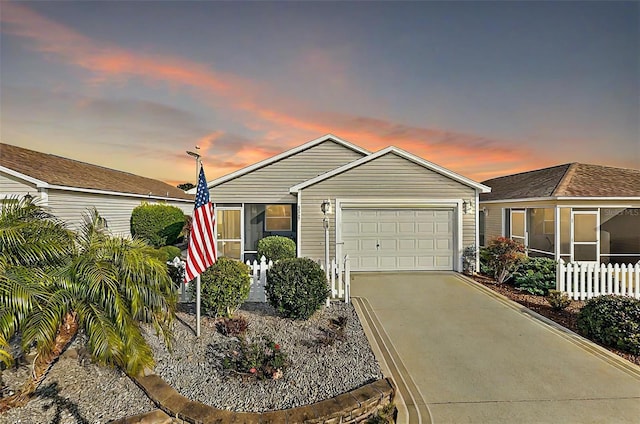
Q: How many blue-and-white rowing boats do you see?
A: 0